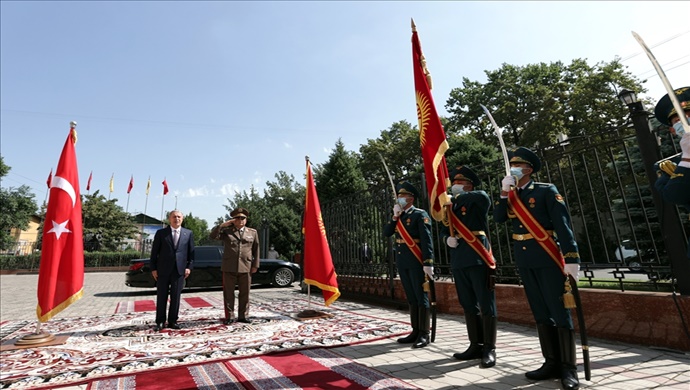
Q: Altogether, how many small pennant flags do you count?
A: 6